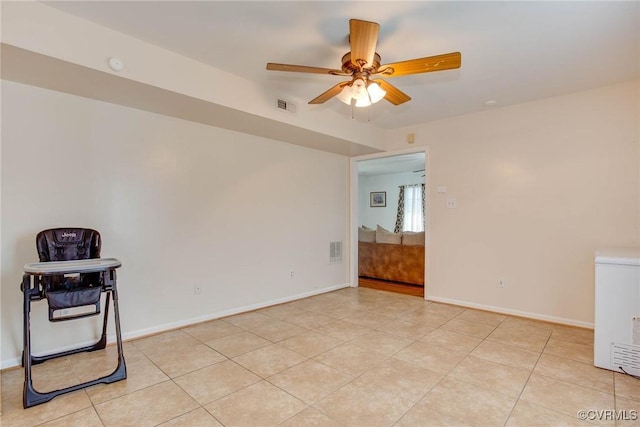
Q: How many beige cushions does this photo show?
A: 3